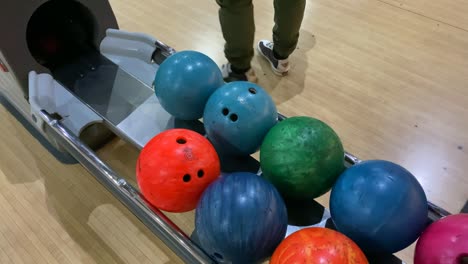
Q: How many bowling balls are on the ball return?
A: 8